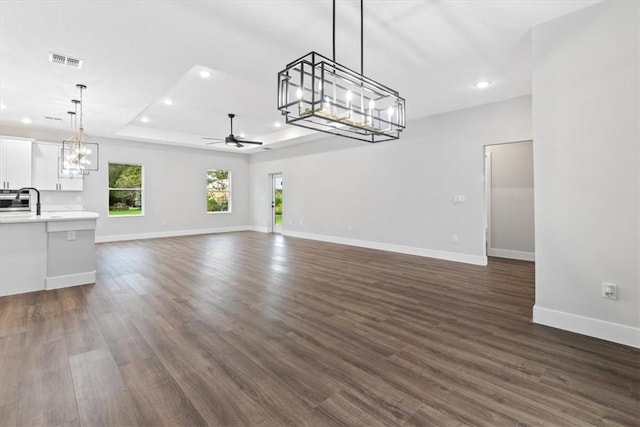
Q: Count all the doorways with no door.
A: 1